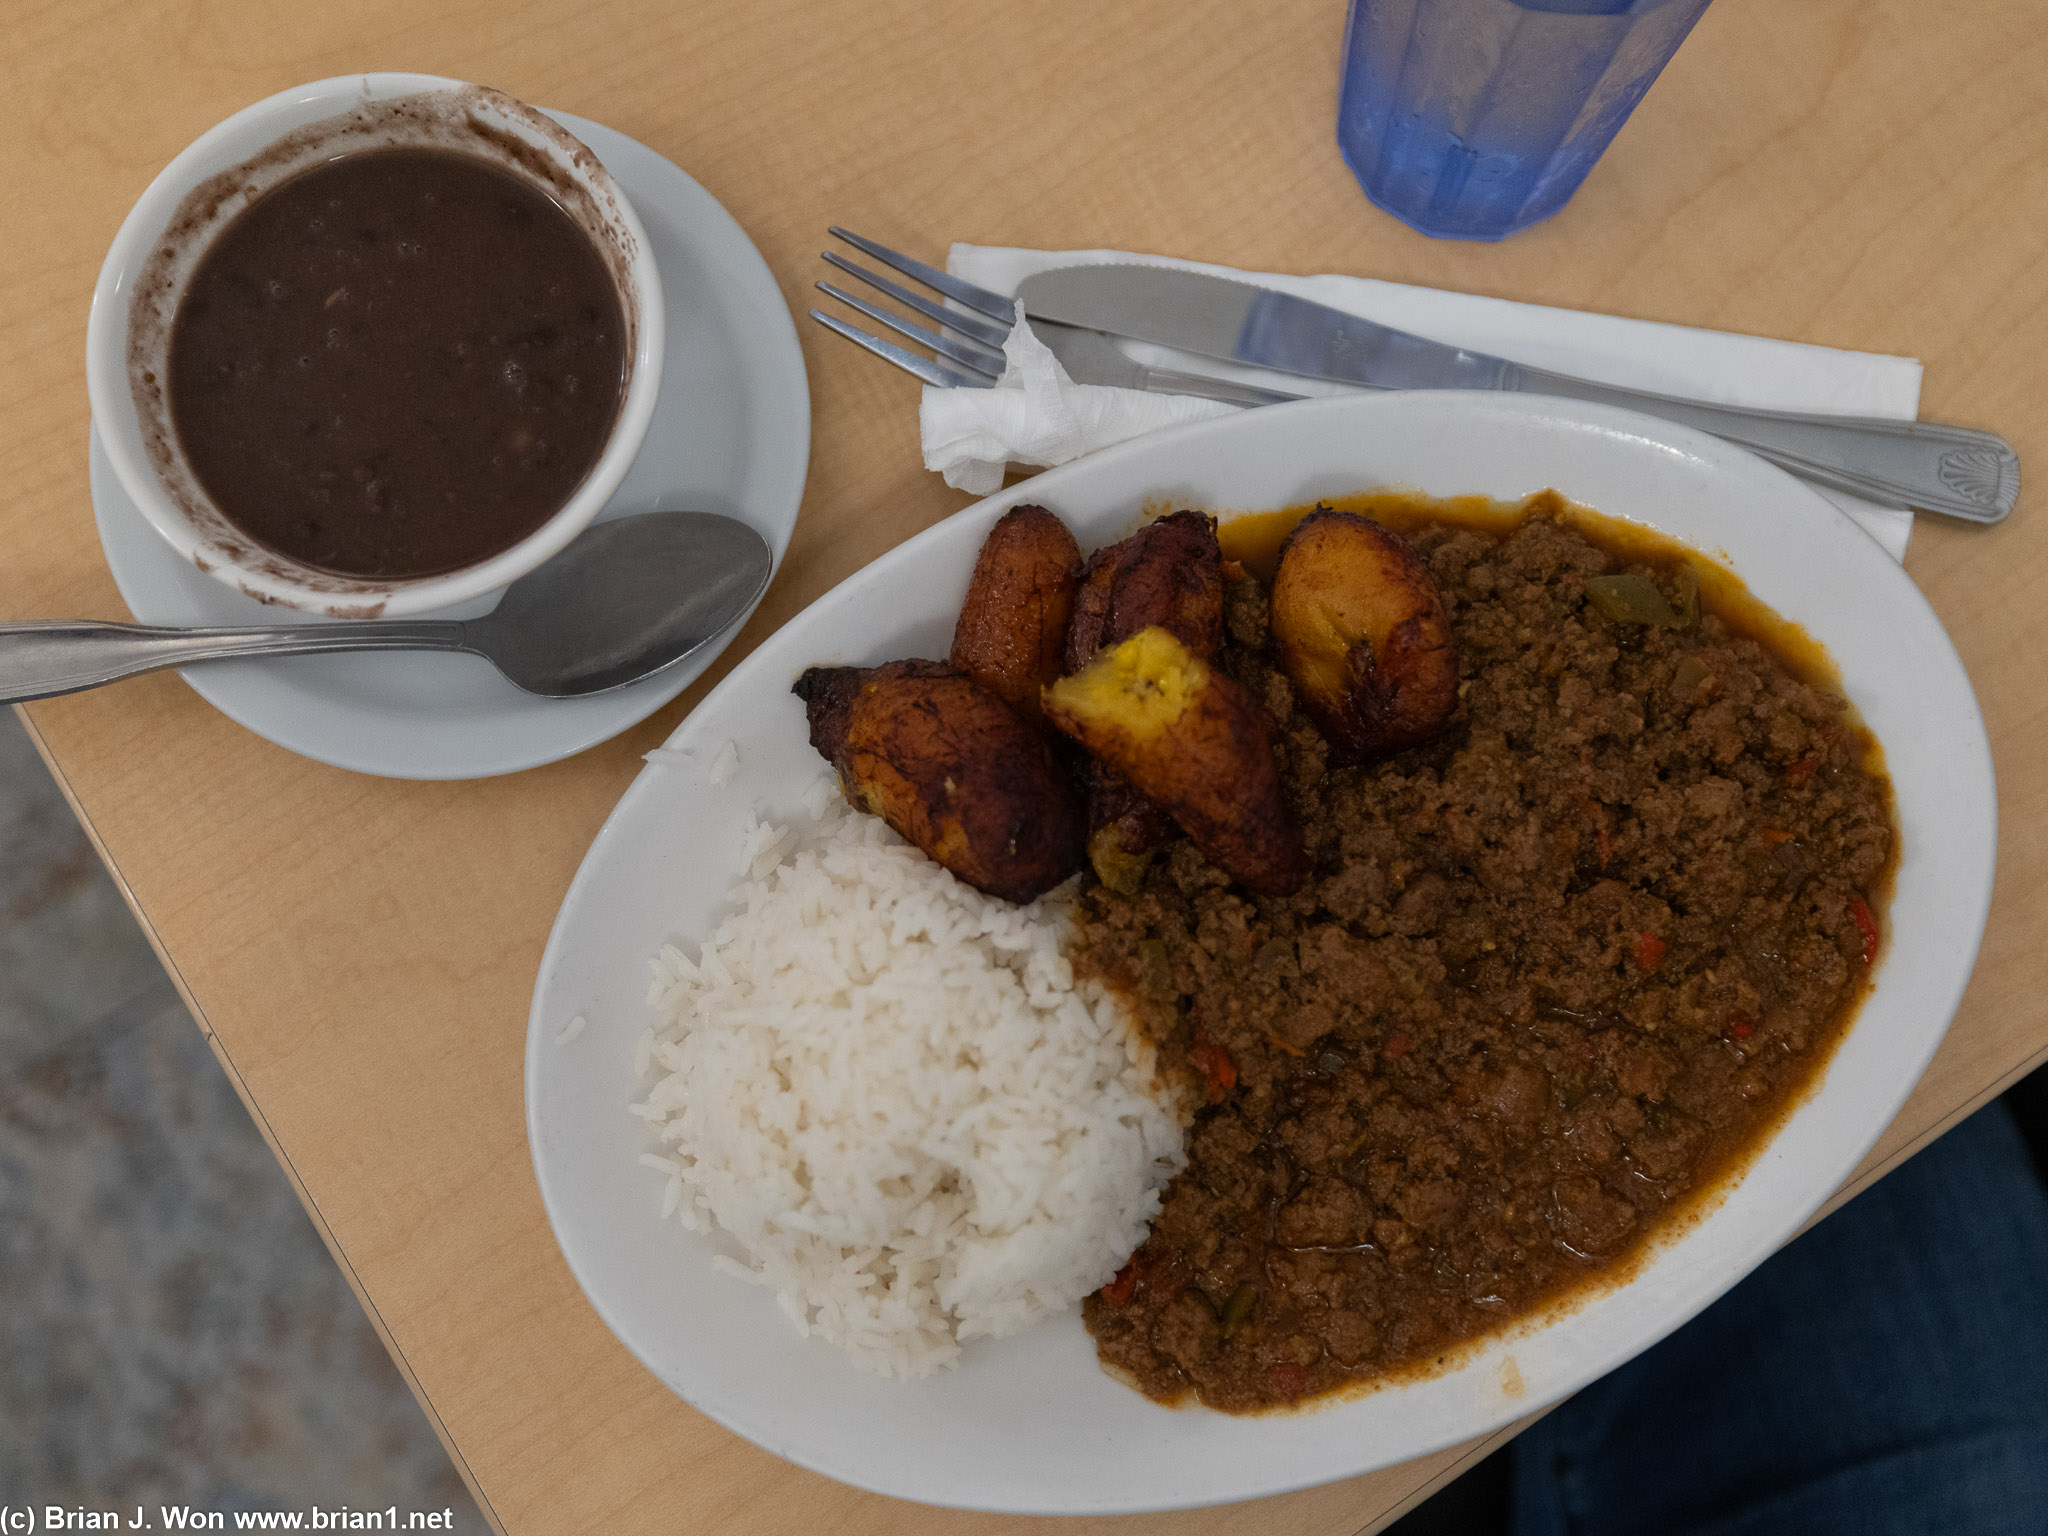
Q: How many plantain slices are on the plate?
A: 5